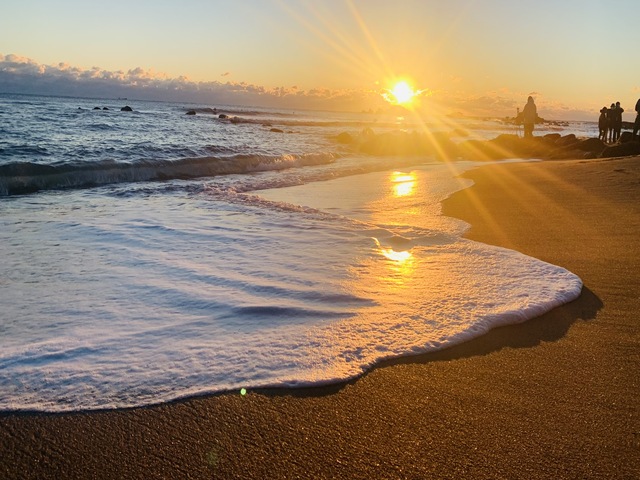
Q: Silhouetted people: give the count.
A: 5